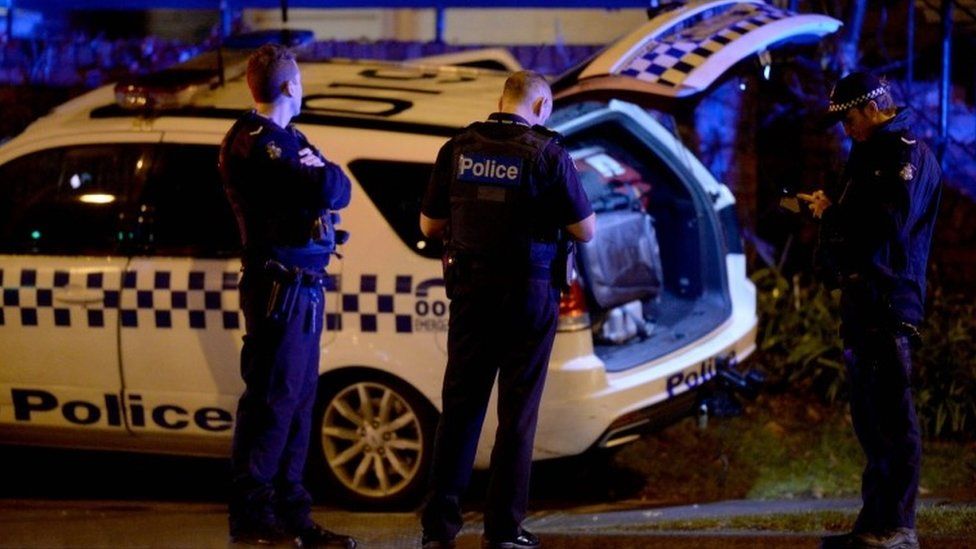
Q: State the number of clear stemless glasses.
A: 0